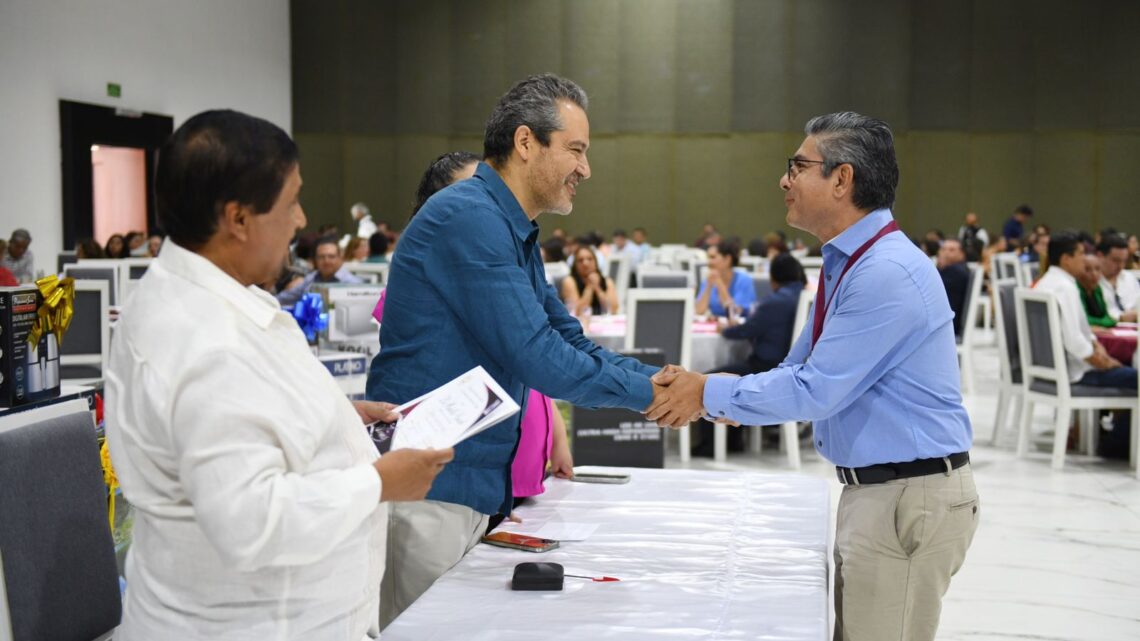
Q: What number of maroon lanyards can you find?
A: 1